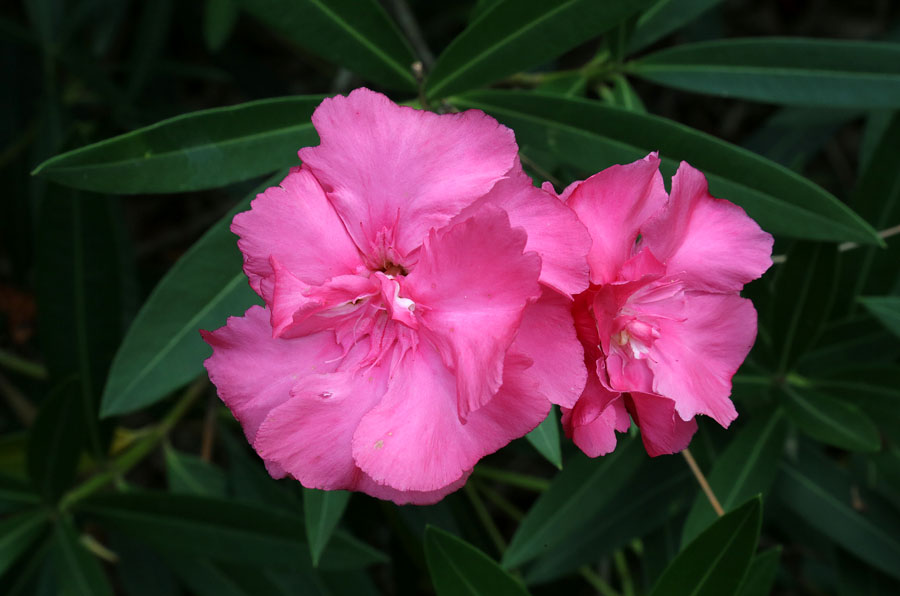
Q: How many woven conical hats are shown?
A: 0